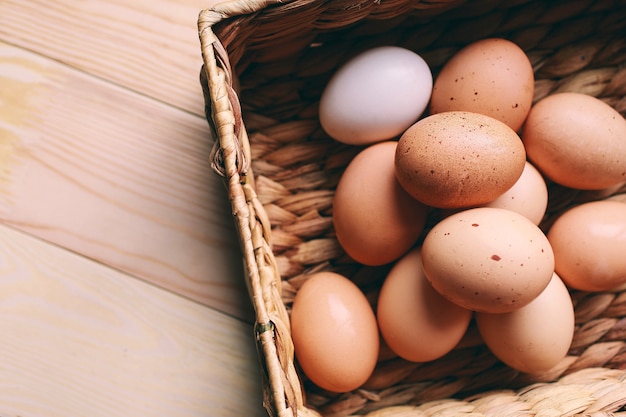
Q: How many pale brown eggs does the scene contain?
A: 10